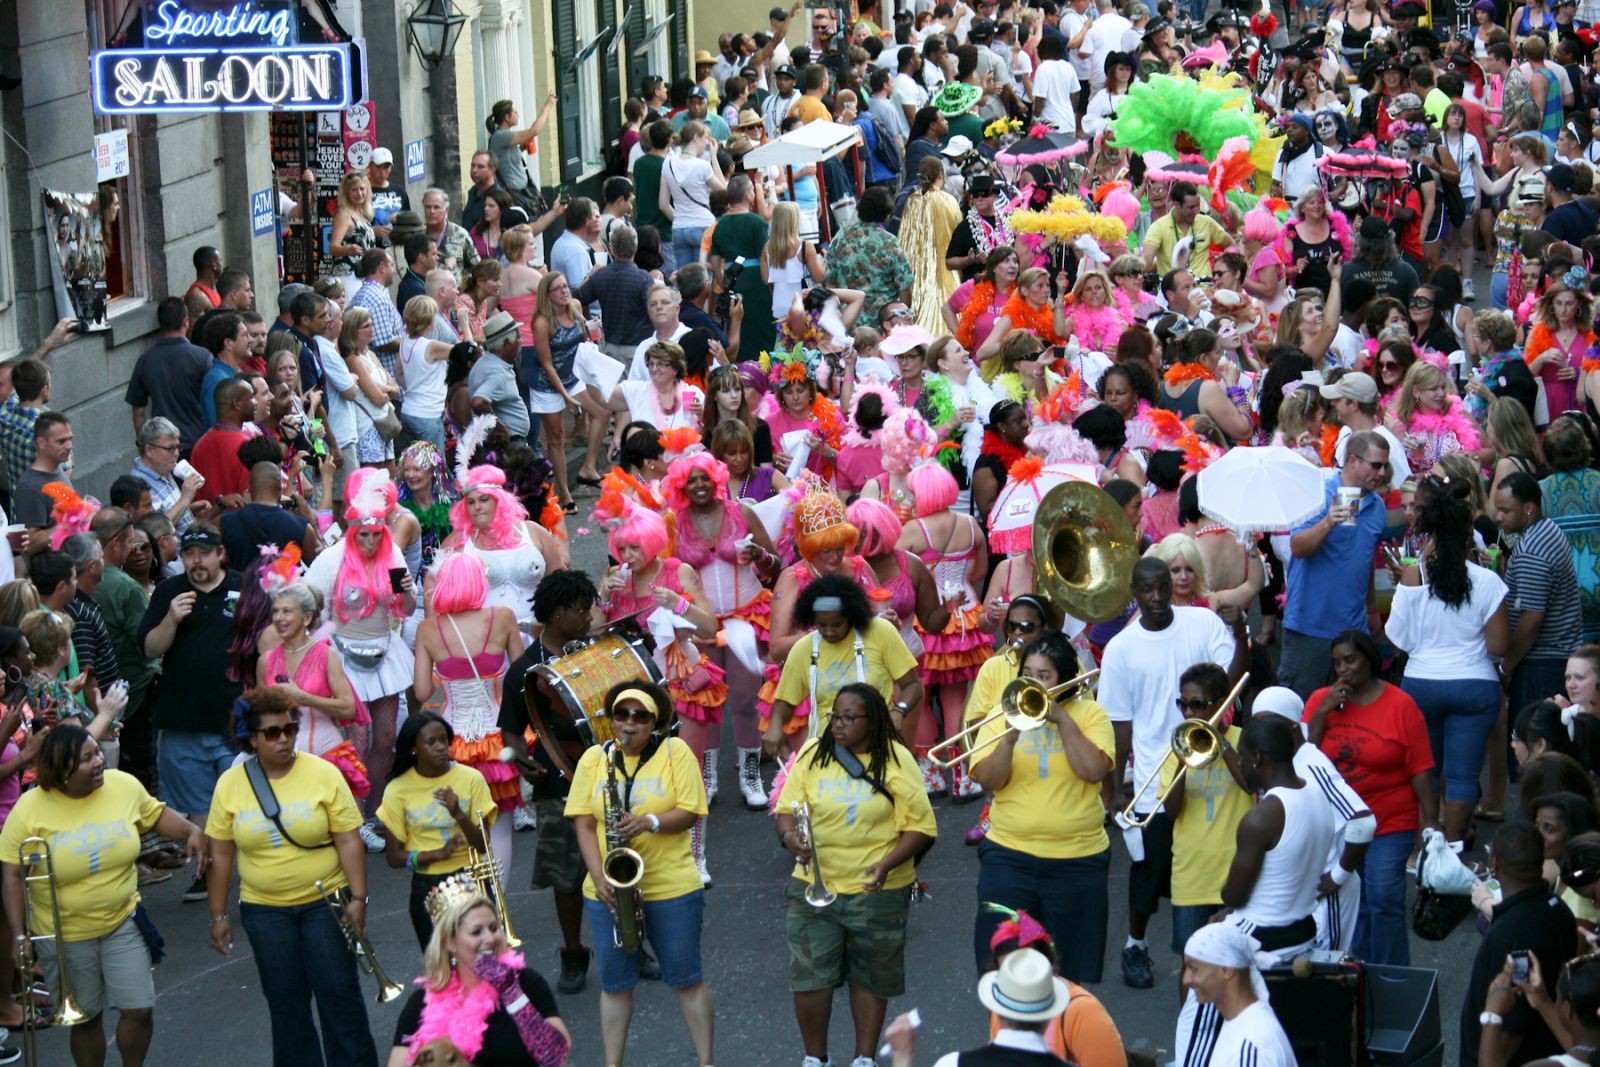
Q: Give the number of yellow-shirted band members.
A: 9